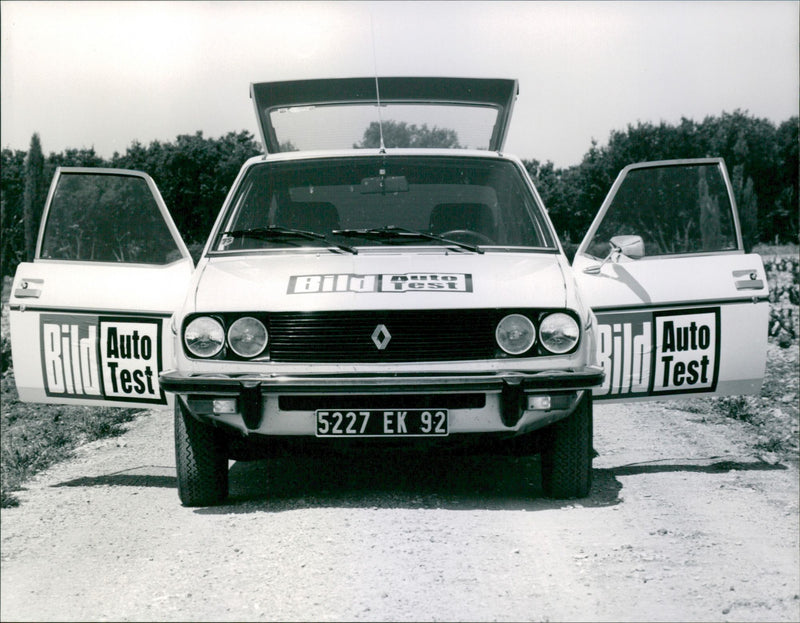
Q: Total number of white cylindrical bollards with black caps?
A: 0